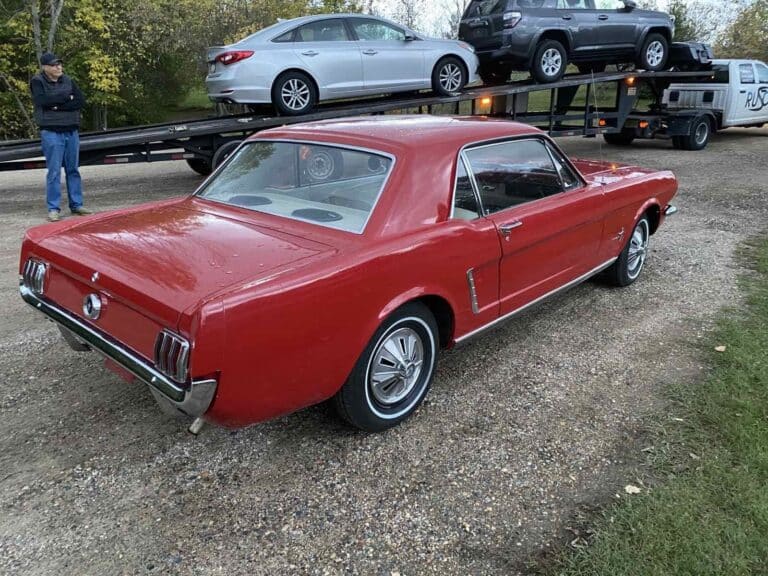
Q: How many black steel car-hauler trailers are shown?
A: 1